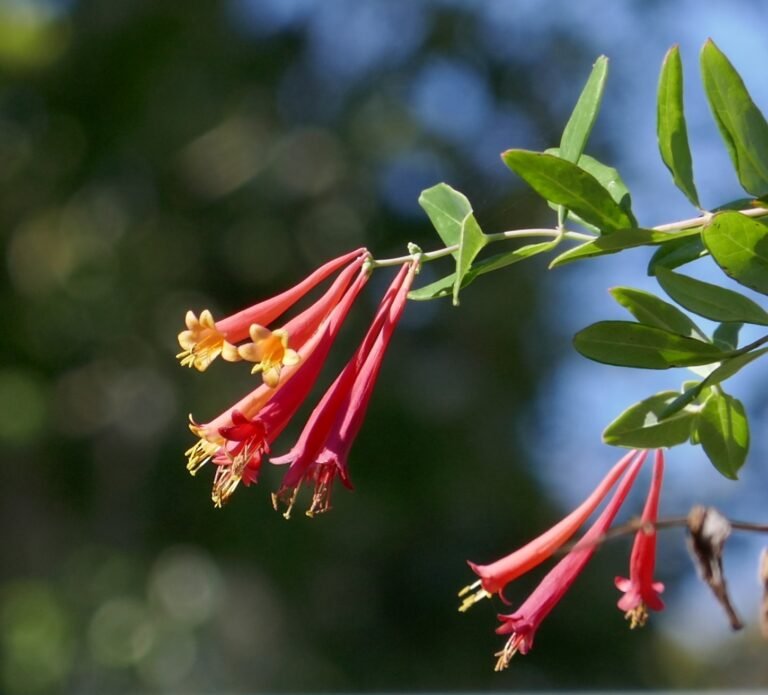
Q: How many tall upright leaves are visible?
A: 3